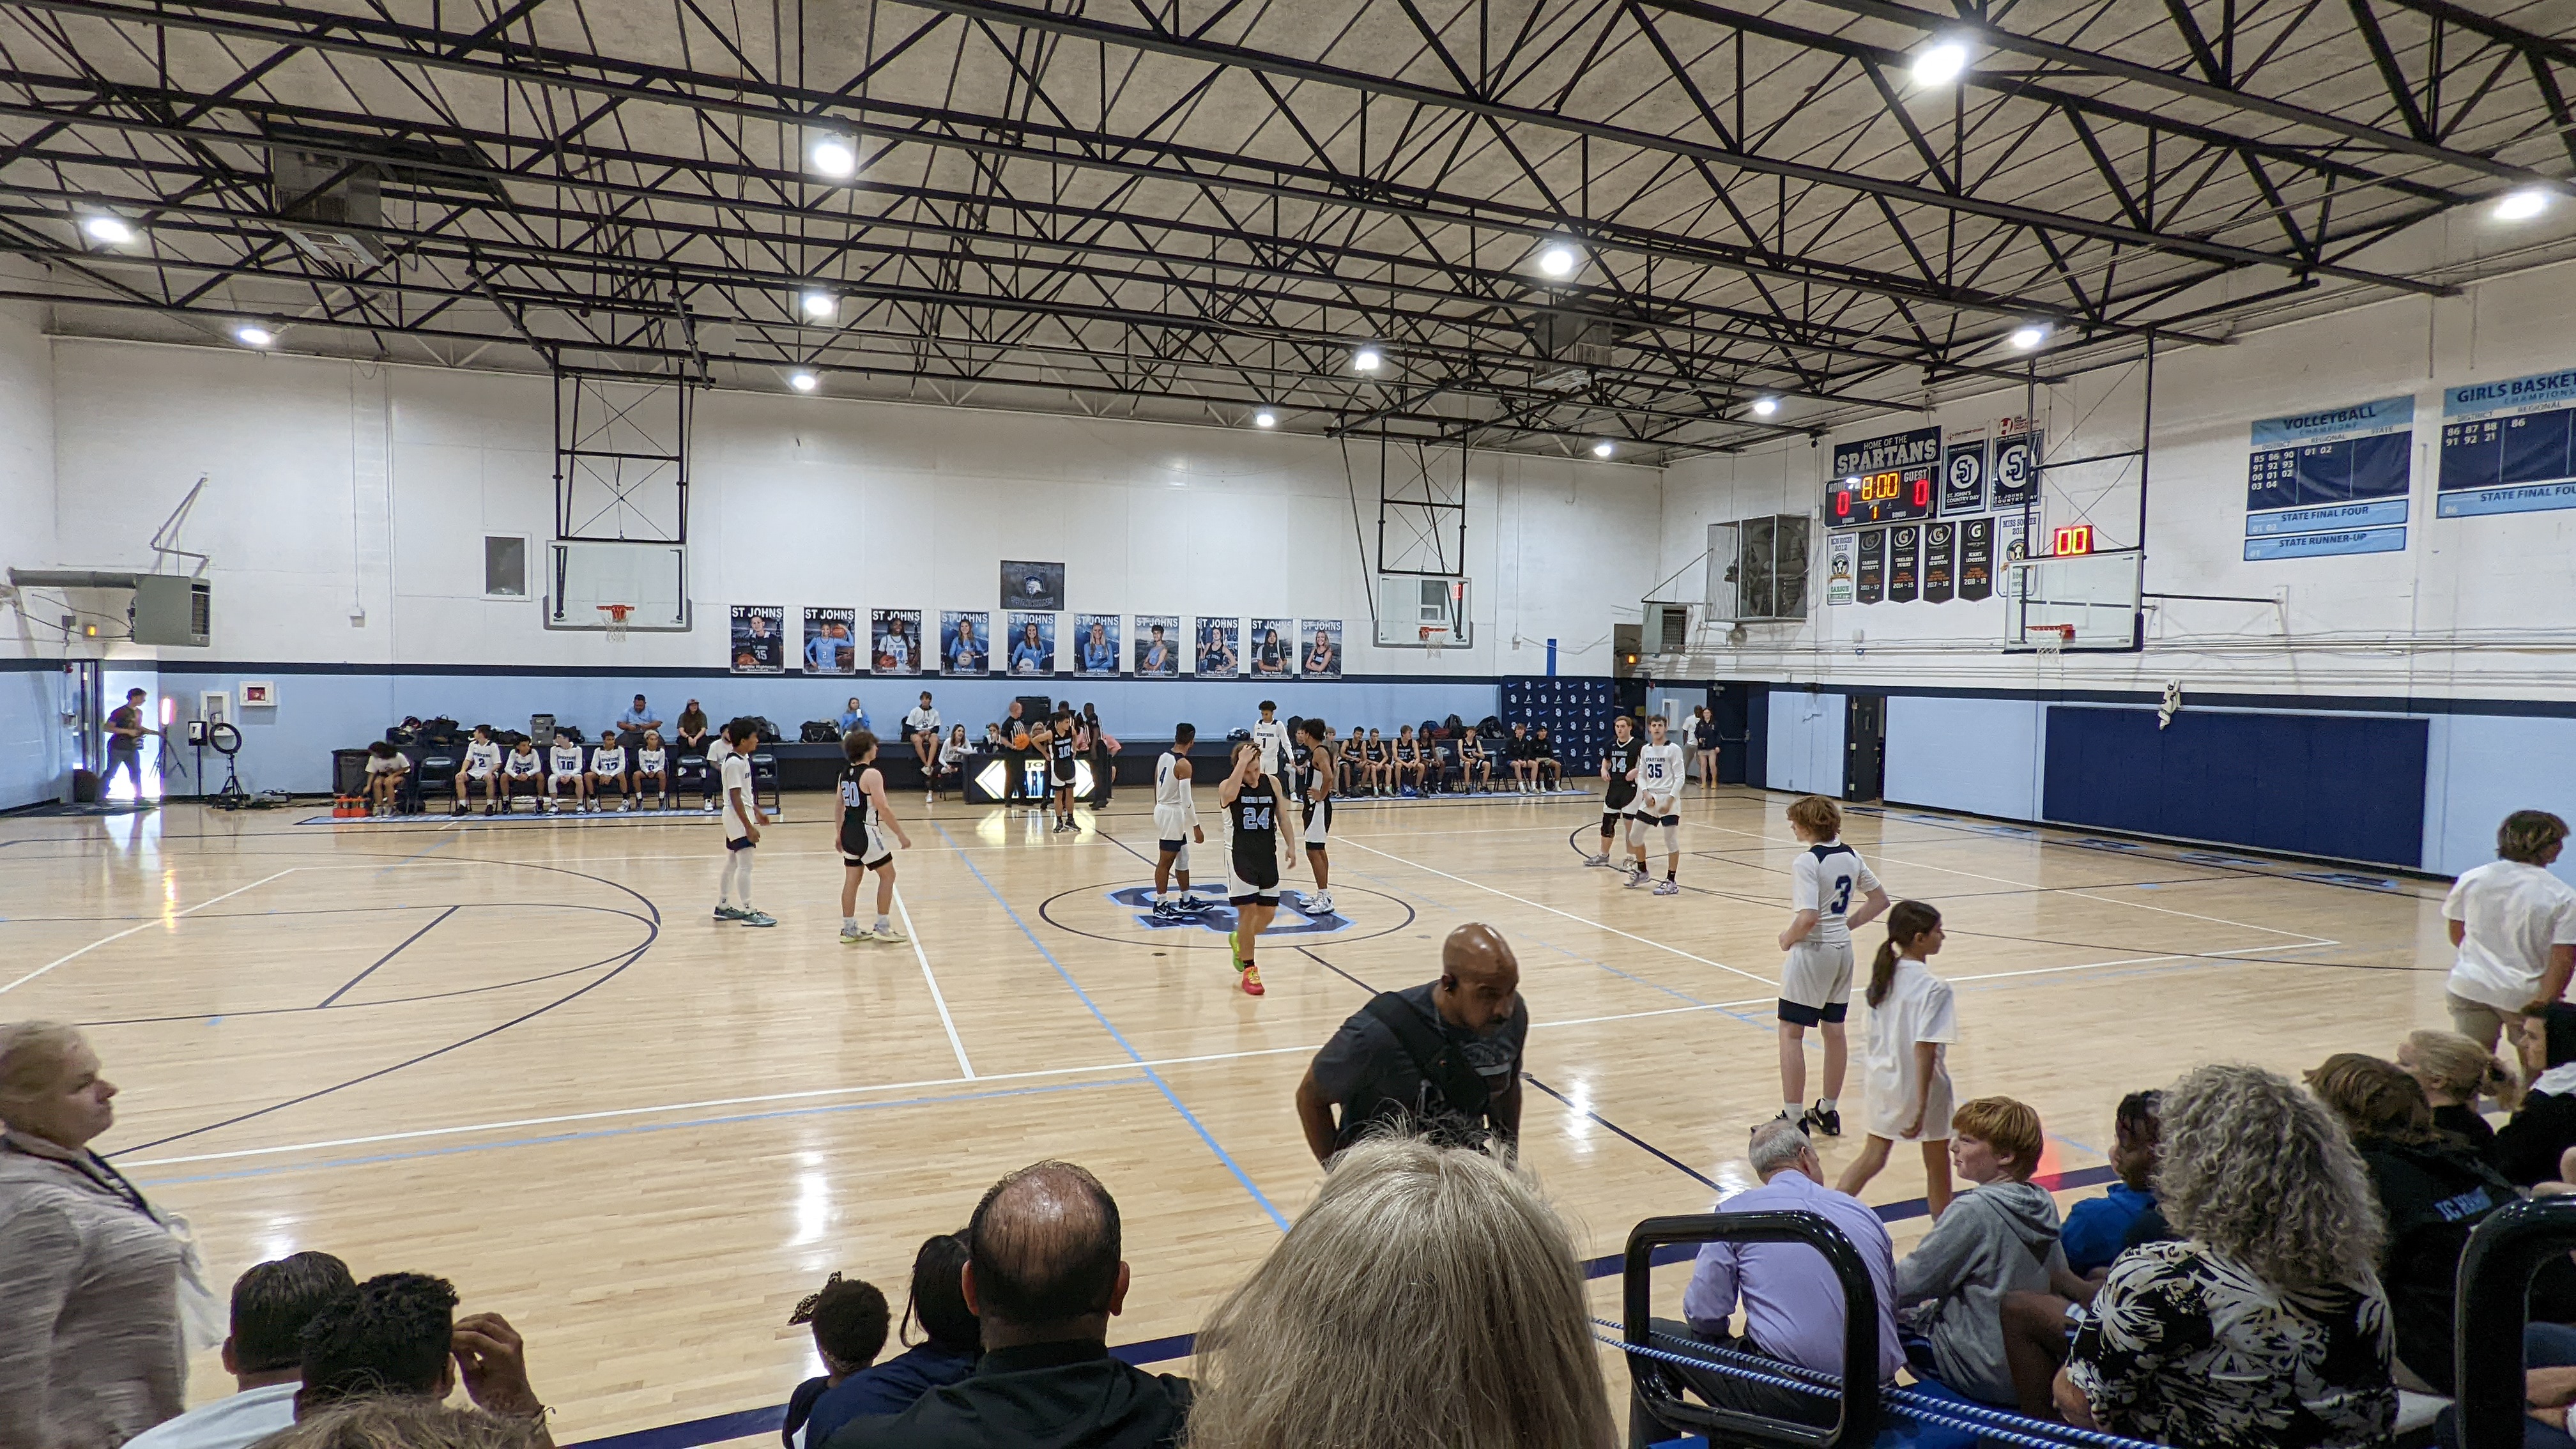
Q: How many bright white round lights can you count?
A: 13